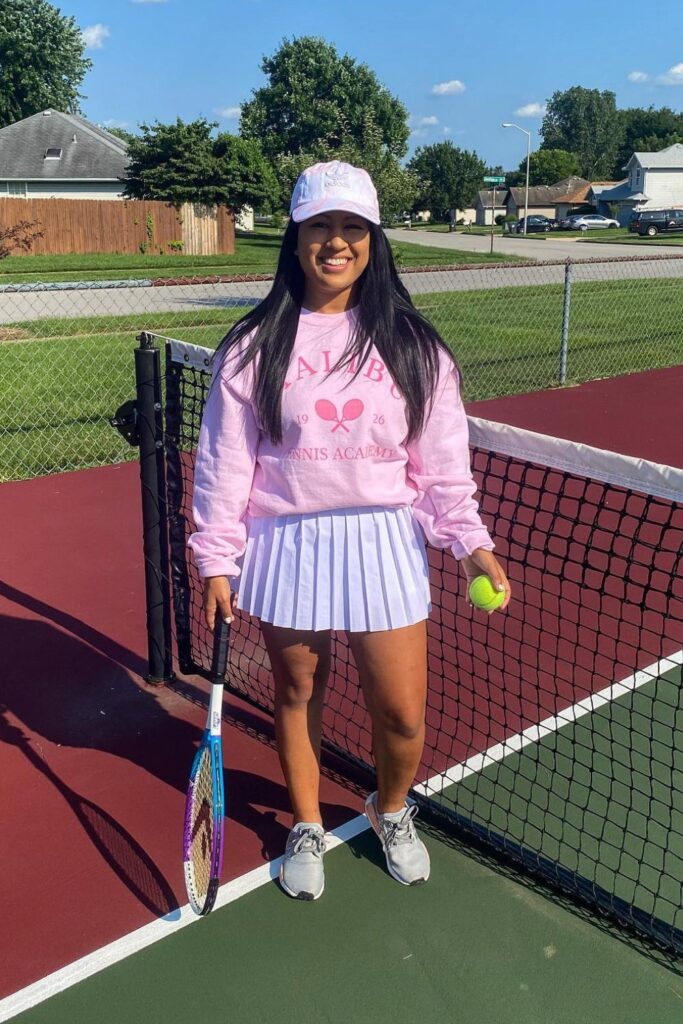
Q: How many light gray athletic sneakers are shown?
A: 2